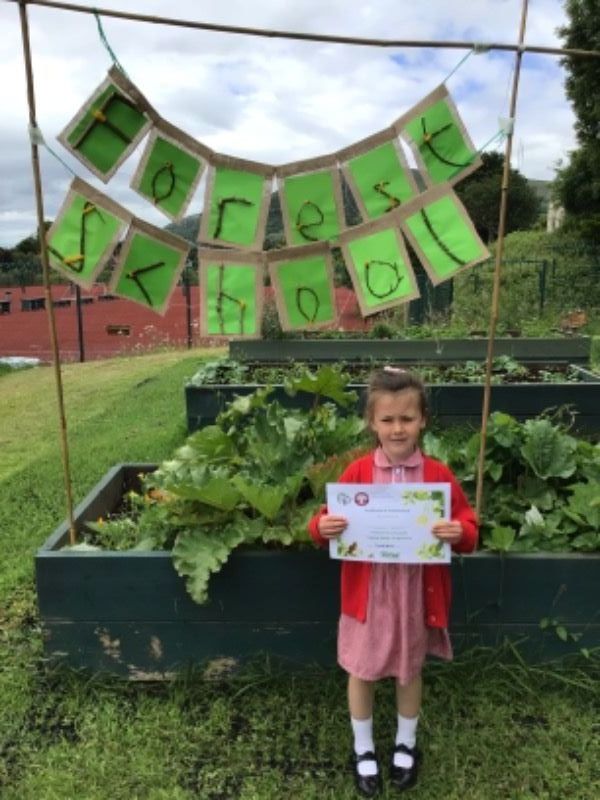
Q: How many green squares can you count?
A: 12